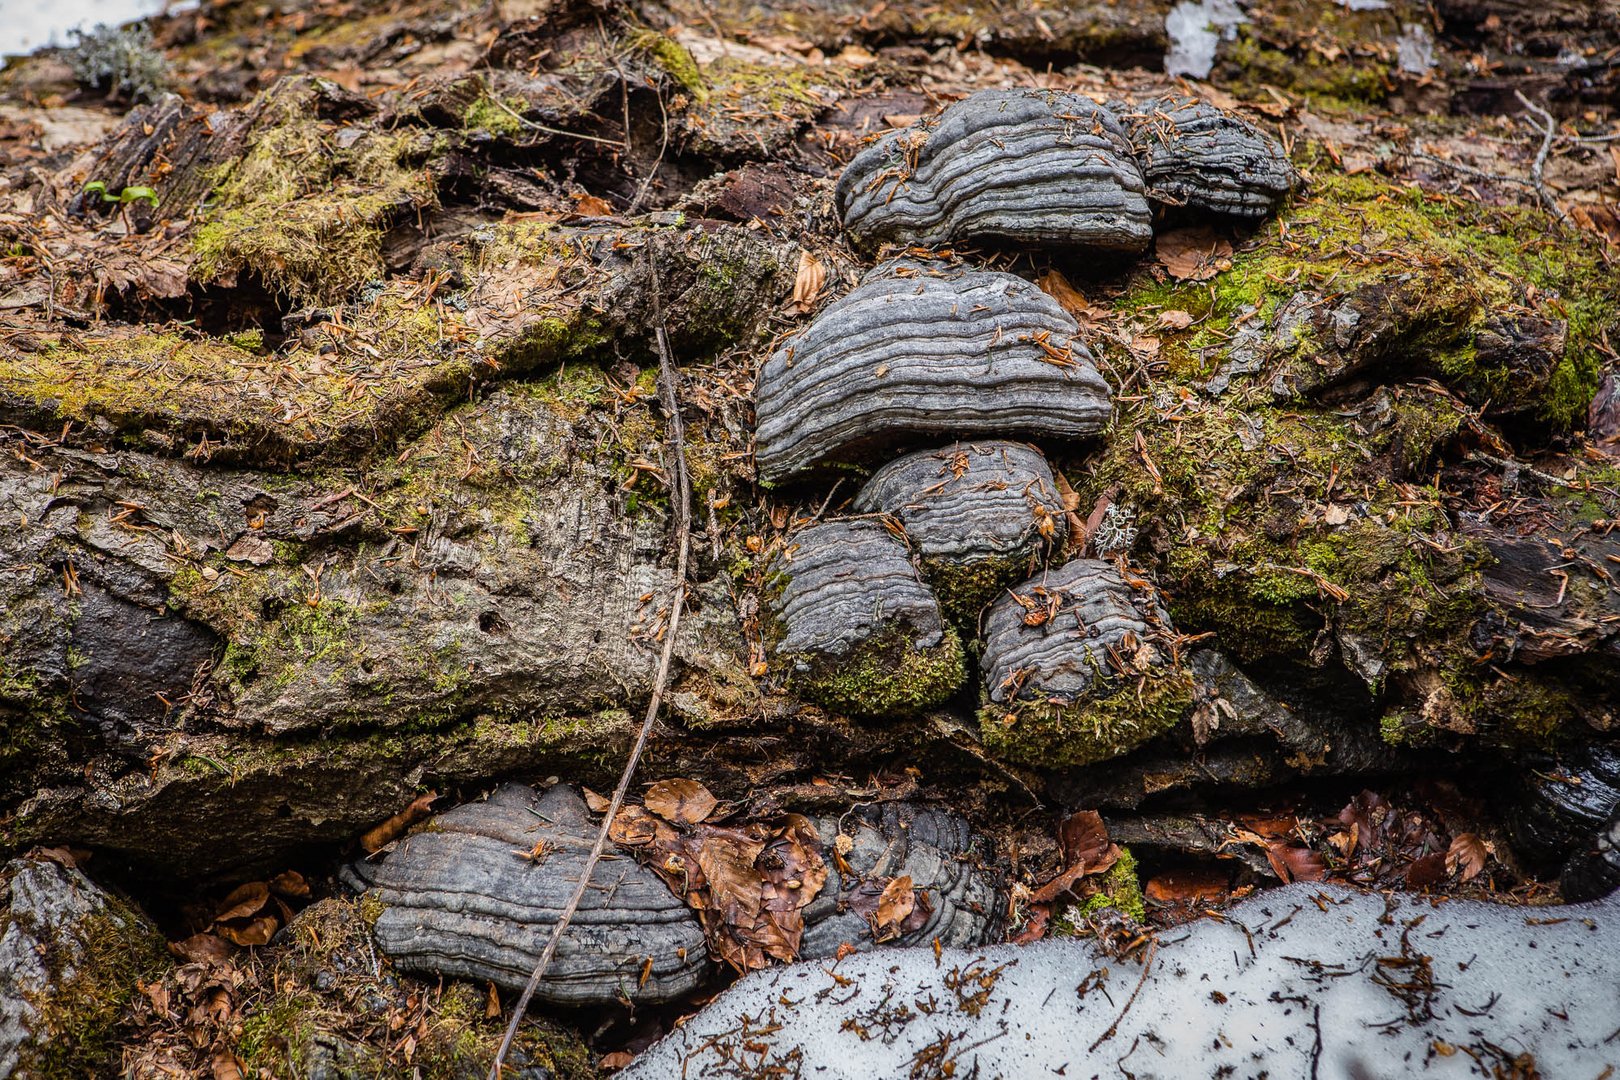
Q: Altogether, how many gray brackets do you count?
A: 8